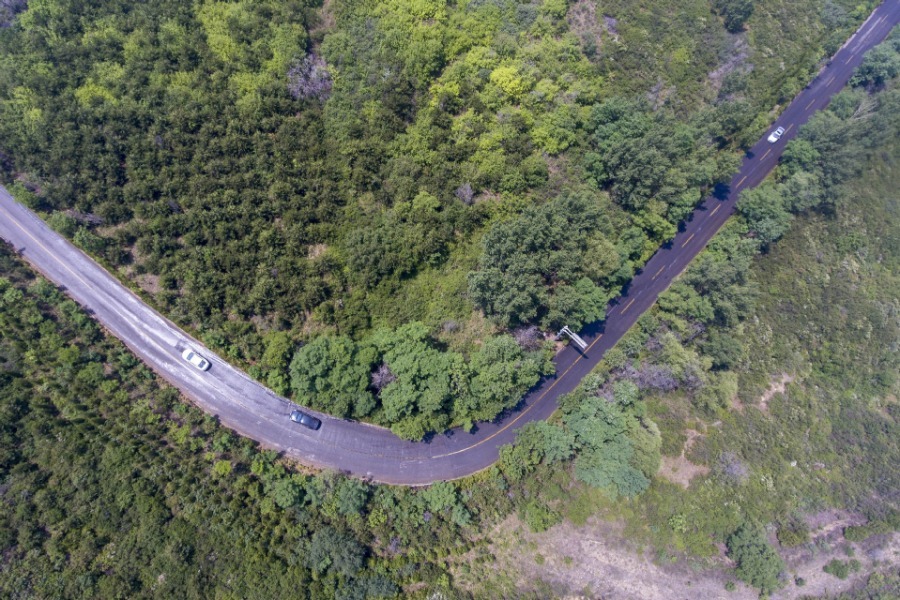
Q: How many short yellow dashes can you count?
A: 11